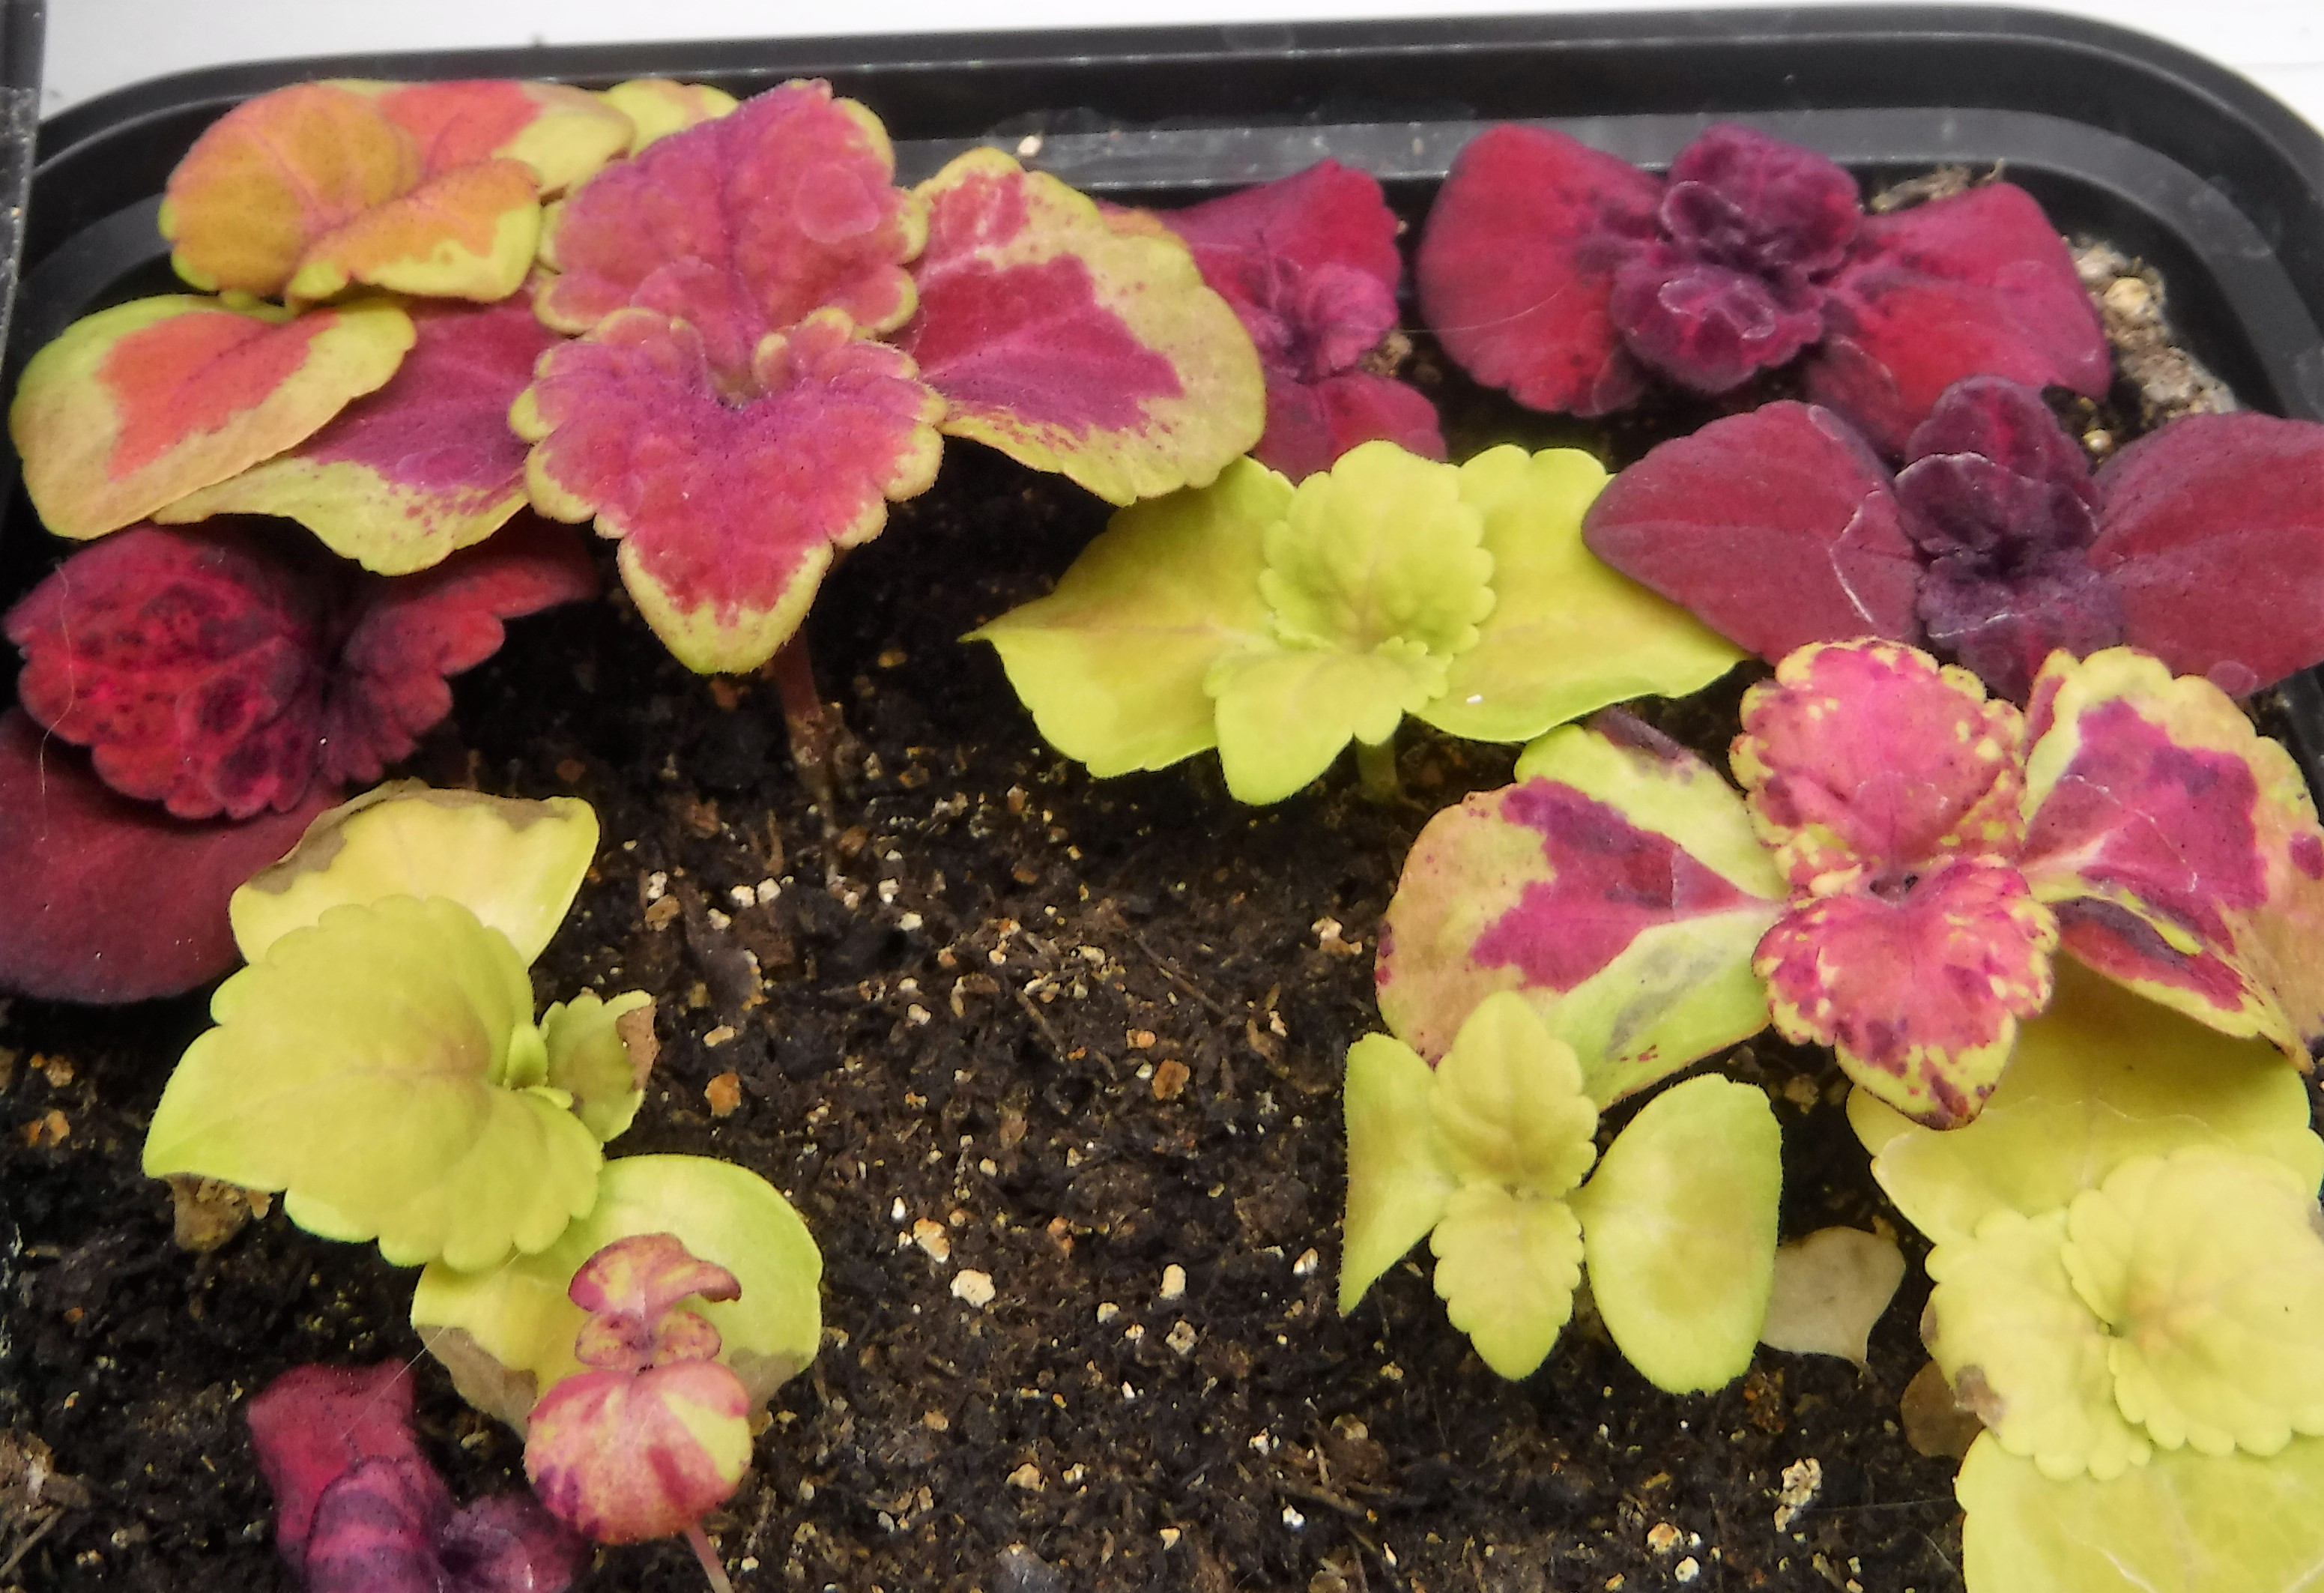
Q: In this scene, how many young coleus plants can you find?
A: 13